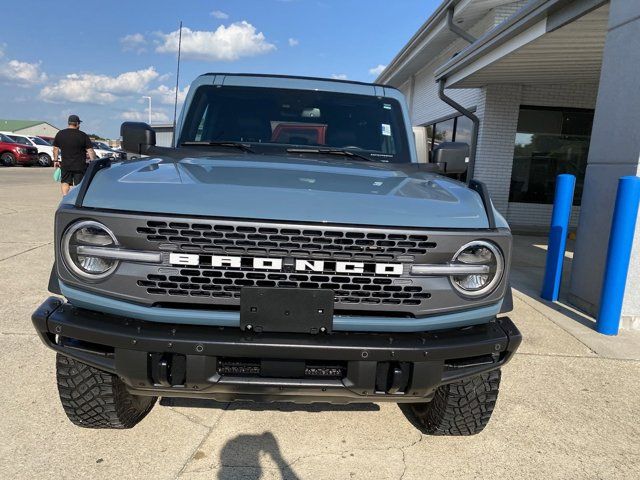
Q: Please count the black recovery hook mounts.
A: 2